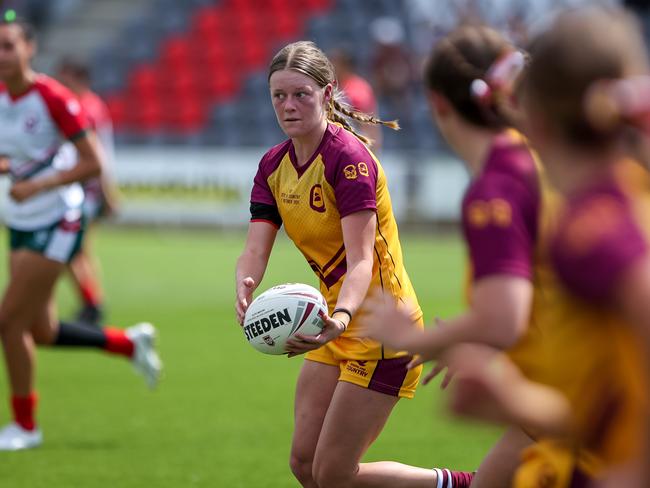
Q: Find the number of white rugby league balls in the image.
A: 1